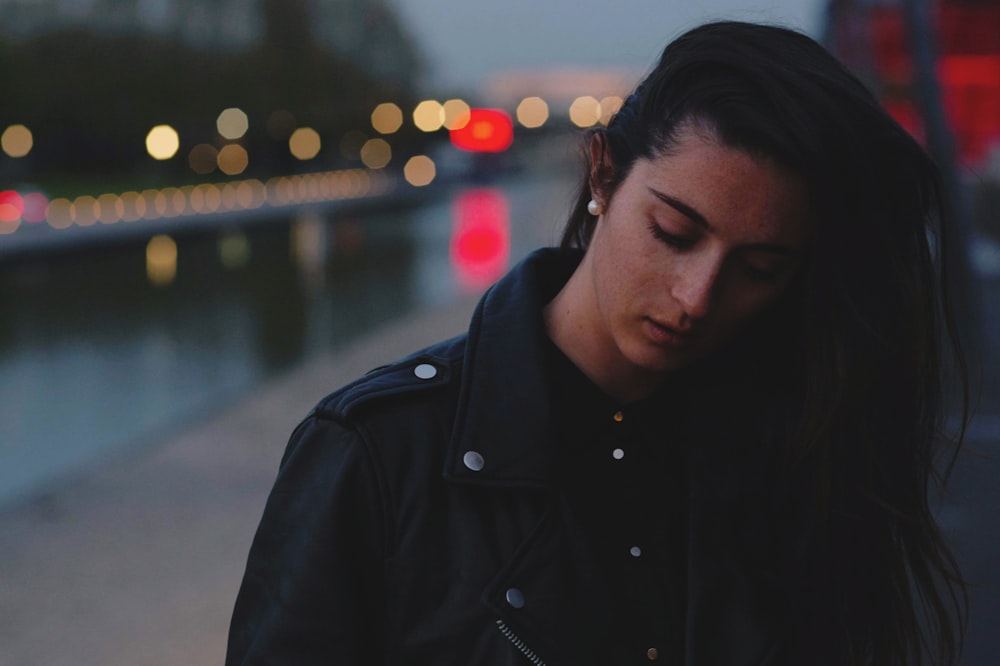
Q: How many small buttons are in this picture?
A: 4